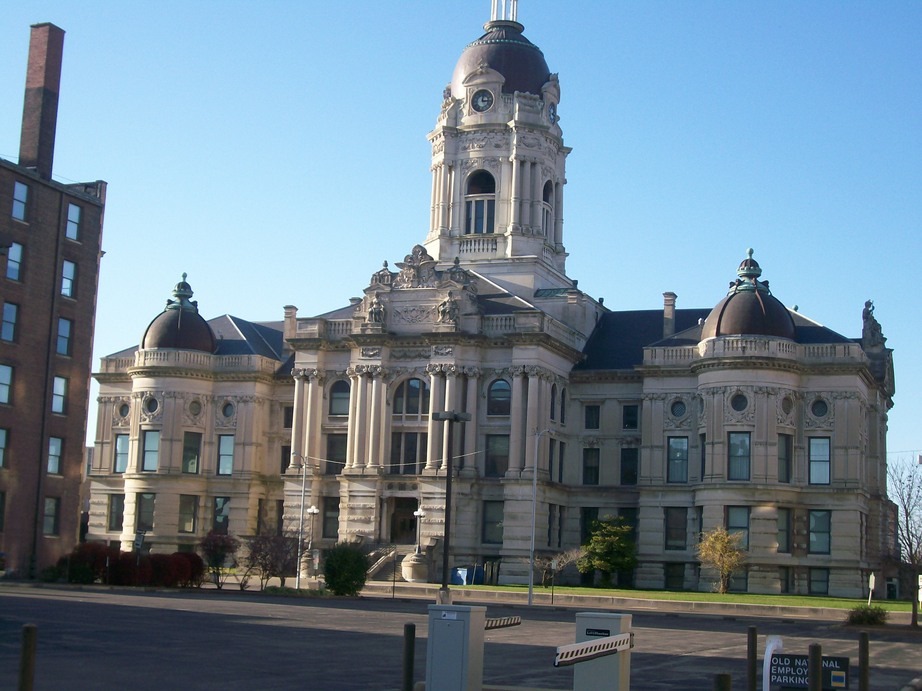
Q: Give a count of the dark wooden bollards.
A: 6